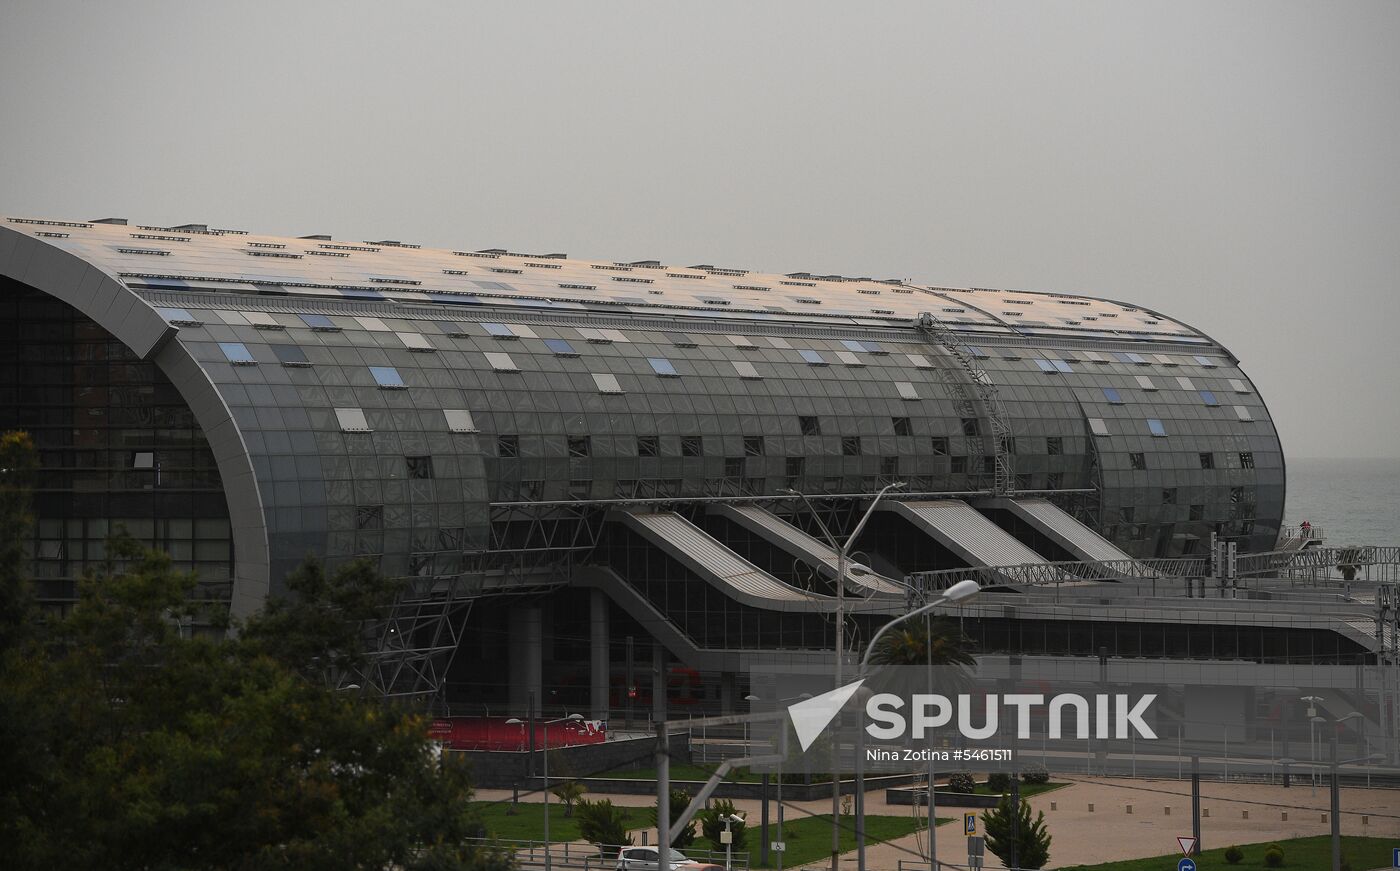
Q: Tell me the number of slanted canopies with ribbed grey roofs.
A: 4